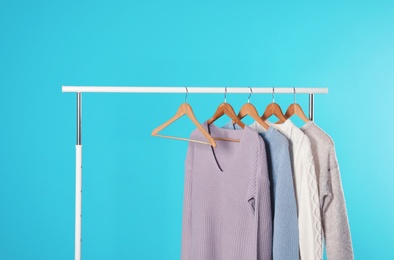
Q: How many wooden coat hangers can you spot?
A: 5